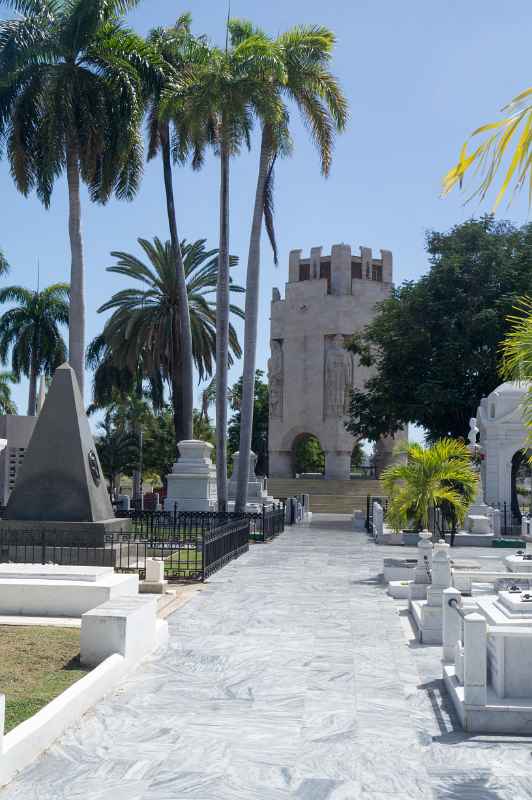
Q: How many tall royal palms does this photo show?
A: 4